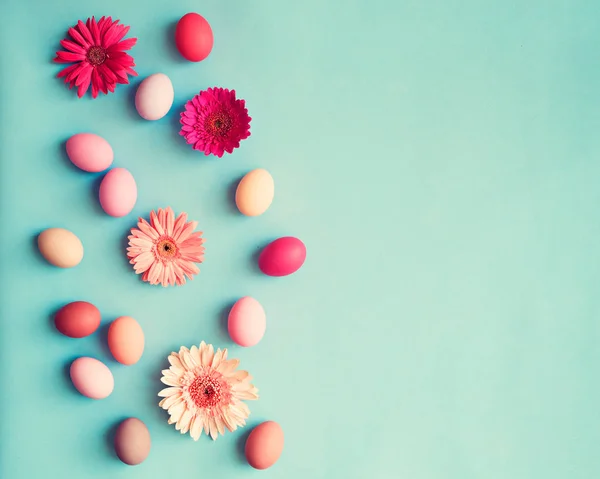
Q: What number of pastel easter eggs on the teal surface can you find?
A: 13